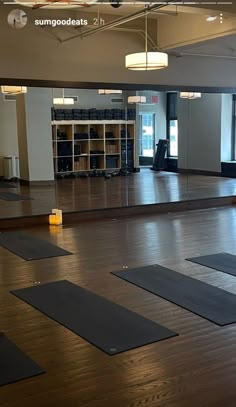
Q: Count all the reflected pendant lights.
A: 5